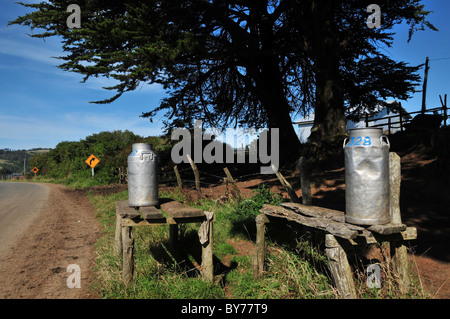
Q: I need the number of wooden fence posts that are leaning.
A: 4